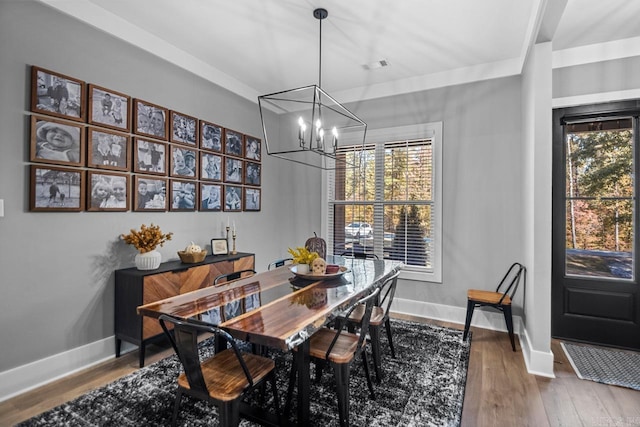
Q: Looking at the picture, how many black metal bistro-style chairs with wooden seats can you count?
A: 7